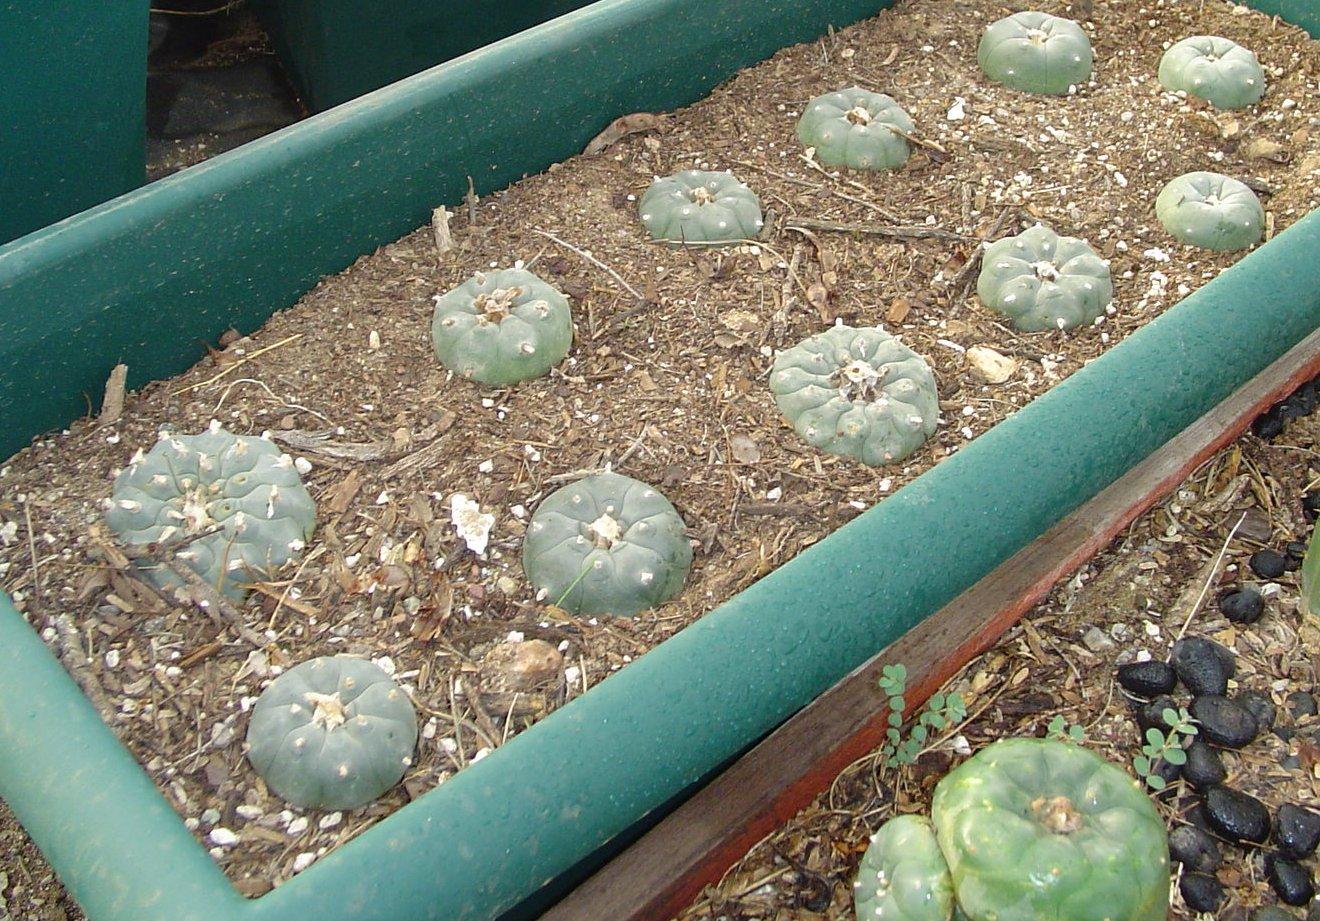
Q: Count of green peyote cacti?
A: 13